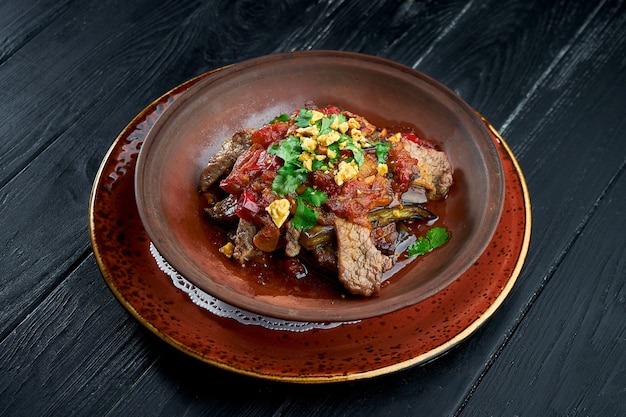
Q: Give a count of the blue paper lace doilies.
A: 0